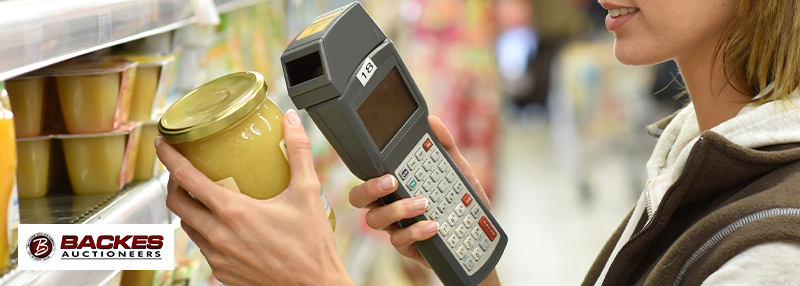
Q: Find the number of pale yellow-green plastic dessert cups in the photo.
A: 6